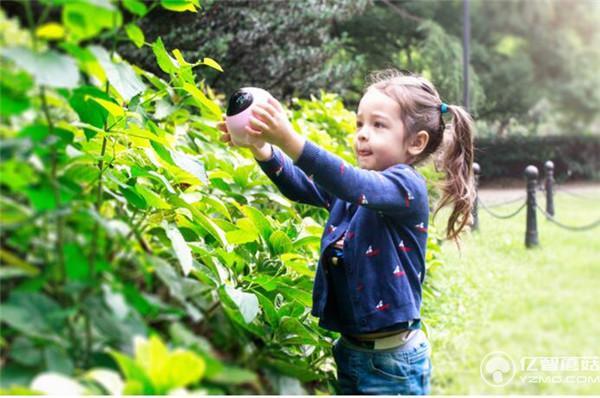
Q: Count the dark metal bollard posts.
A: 3